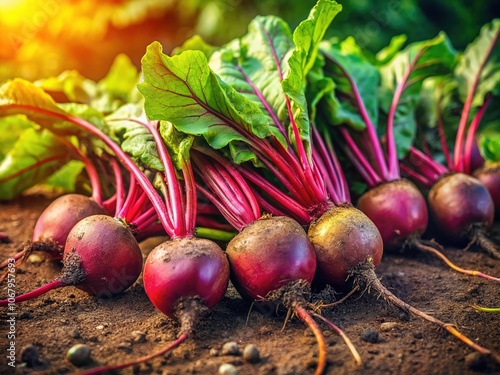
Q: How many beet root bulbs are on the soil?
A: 8